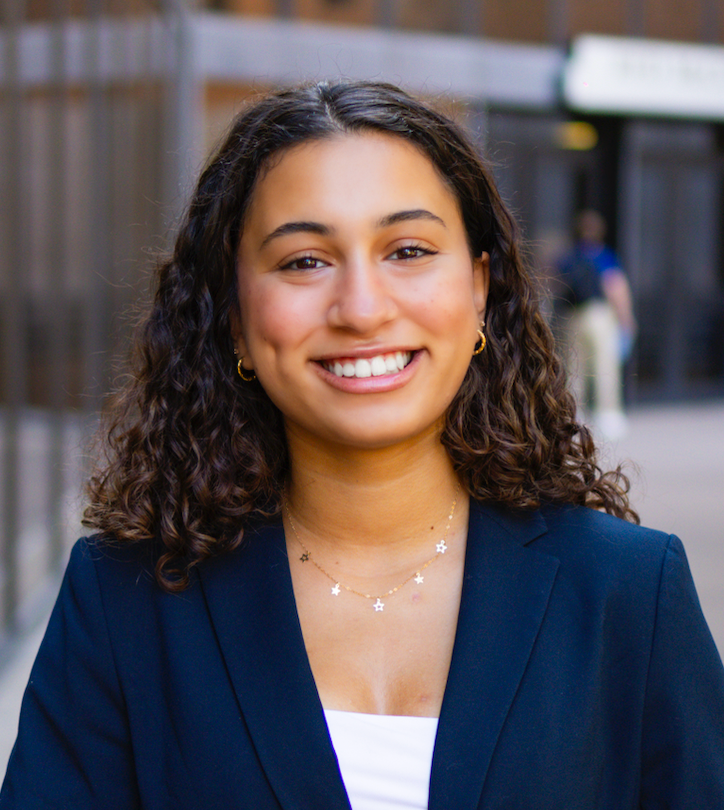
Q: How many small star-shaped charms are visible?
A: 5